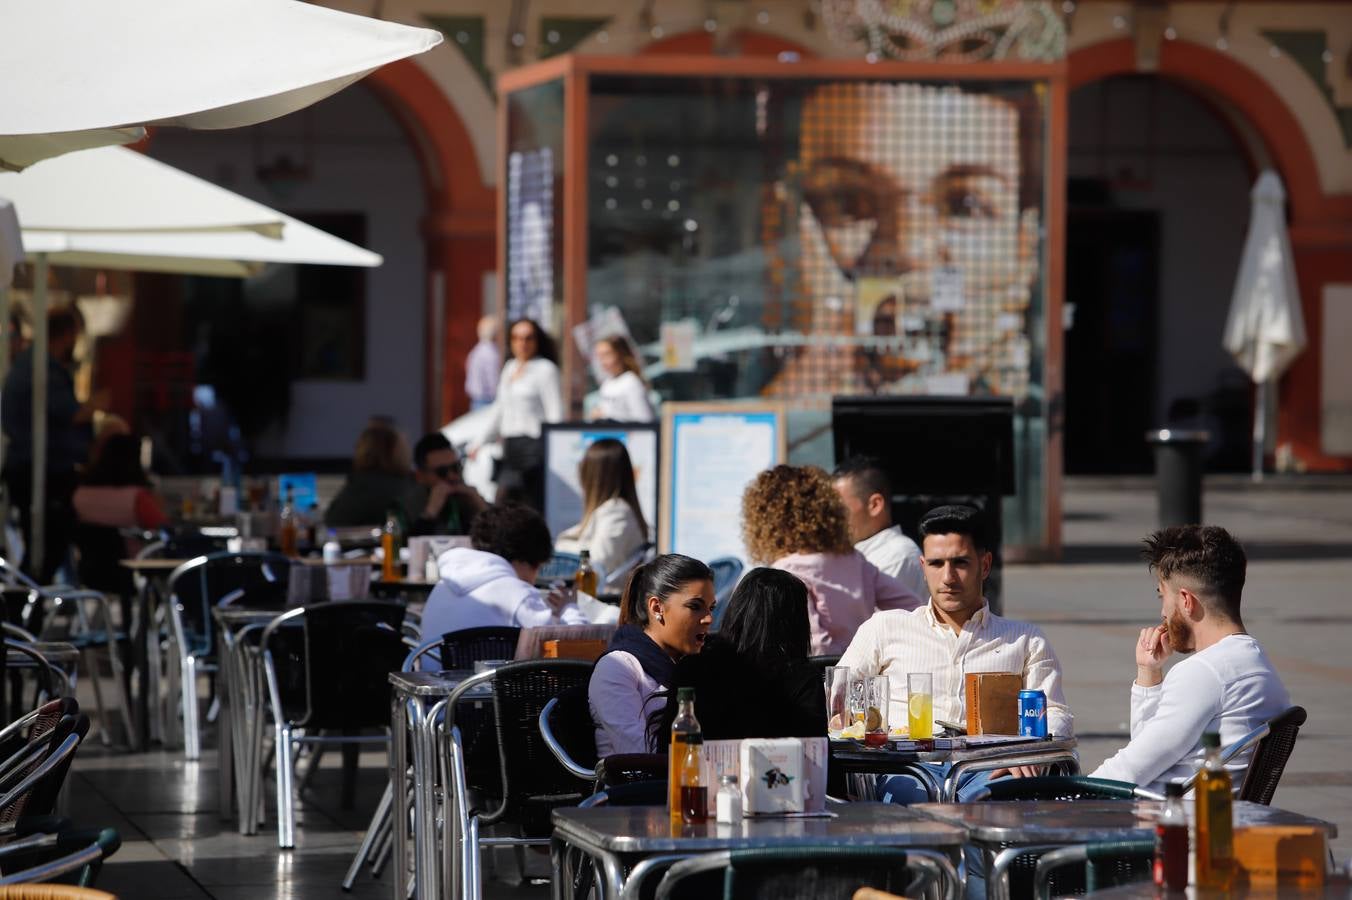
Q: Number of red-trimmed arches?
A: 3